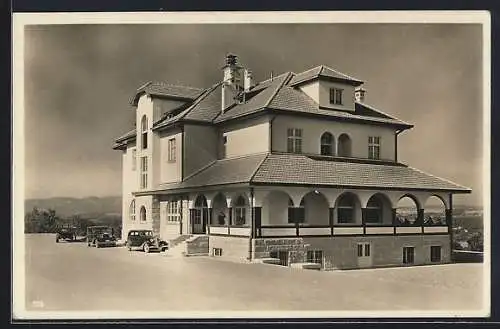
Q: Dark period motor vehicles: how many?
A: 3